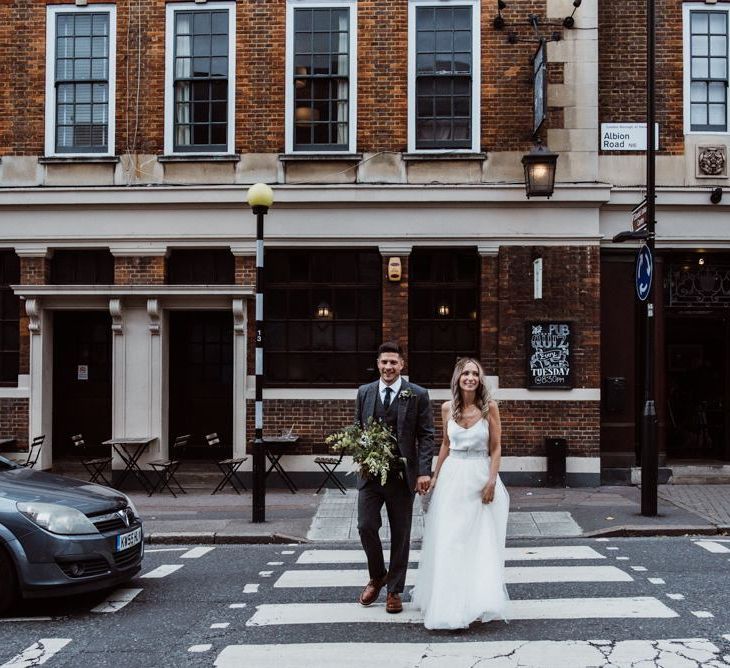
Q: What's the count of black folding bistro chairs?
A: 5